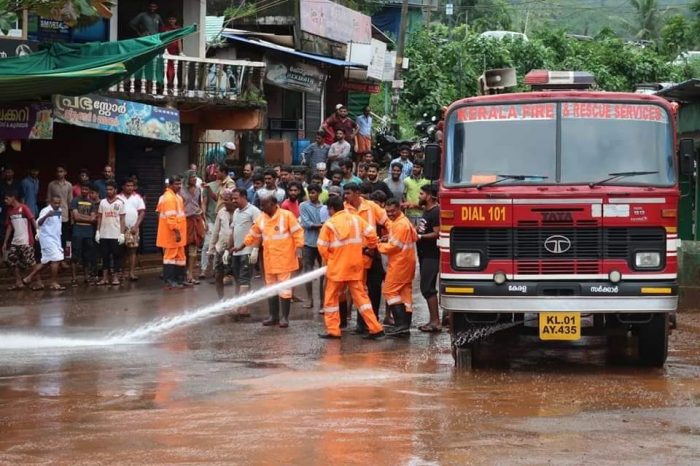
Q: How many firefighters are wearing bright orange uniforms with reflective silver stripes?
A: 5